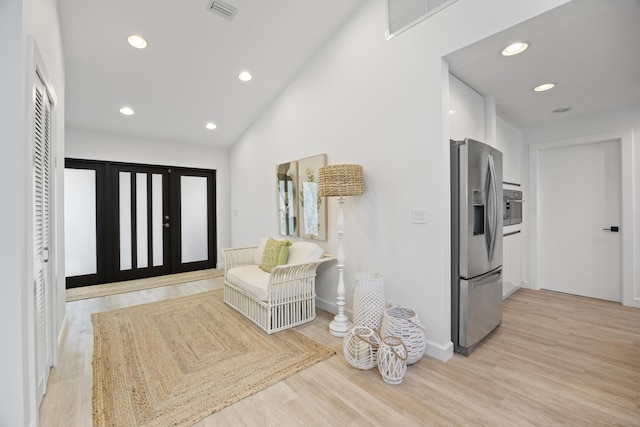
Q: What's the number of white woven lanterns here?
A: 4